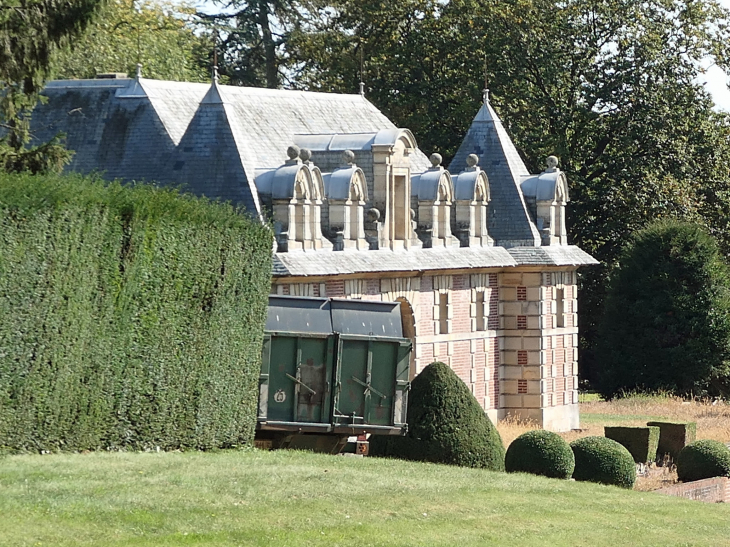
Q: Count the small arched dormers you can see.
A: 6